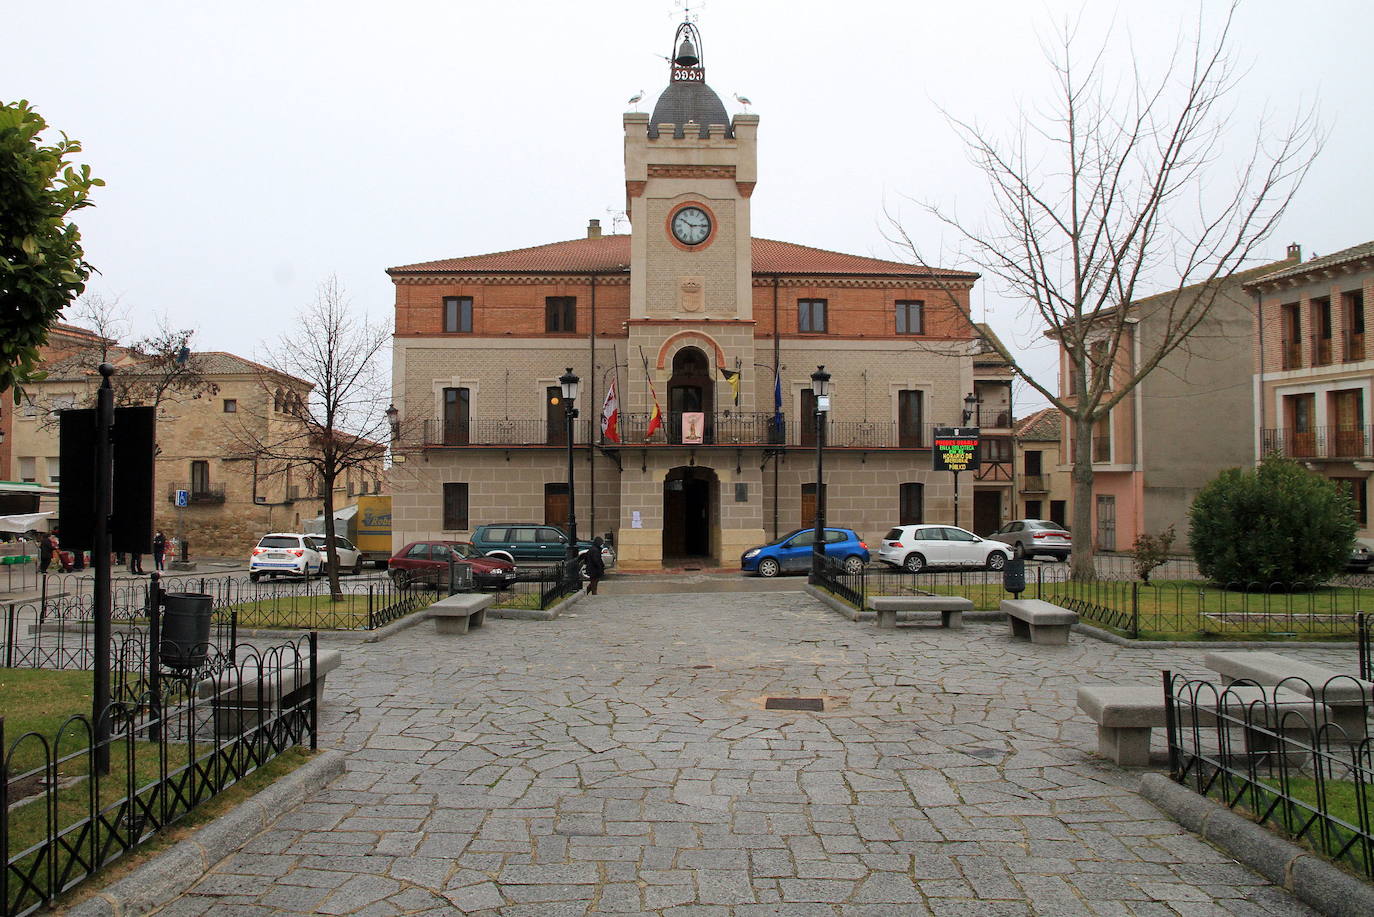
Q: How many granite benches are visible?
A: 6